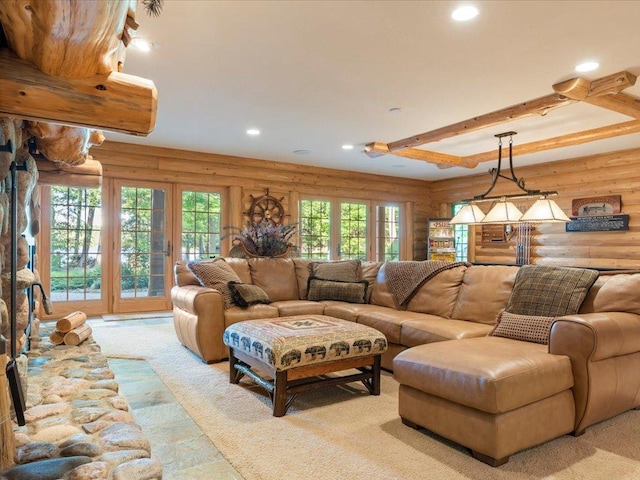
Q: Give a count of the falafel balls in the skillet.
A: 0